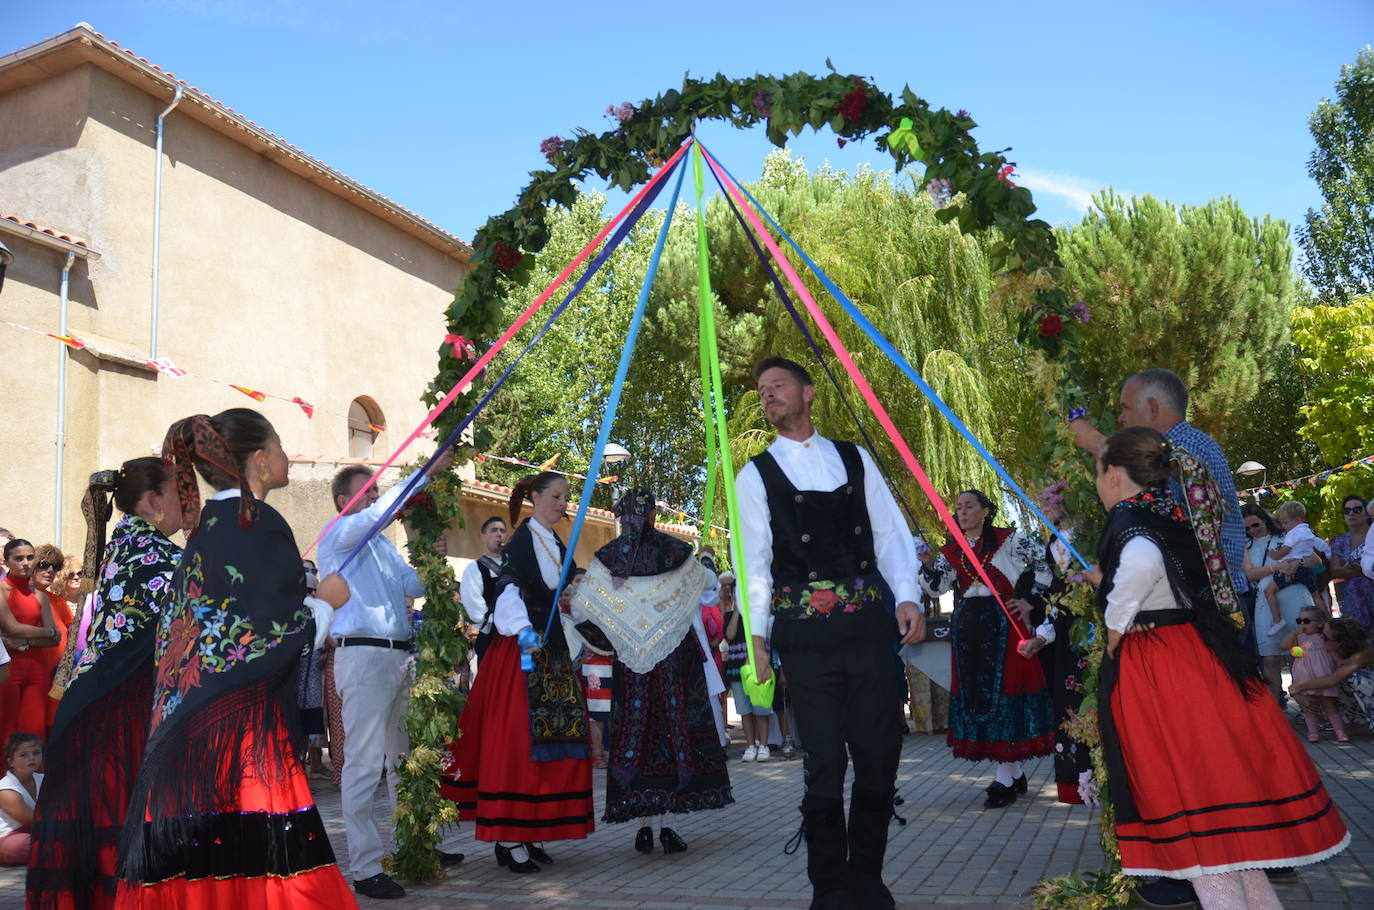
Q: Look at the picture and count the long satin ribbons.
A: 8